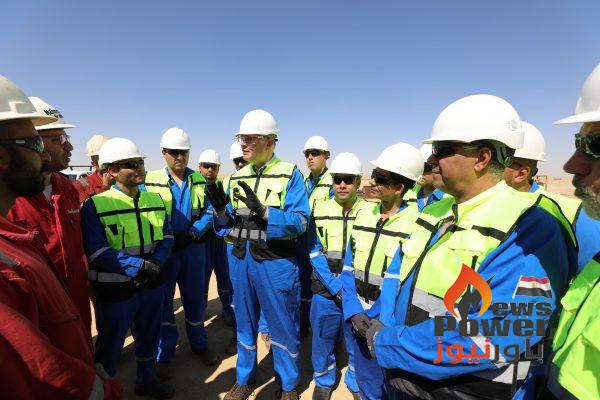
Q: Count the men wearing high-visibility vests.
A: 12